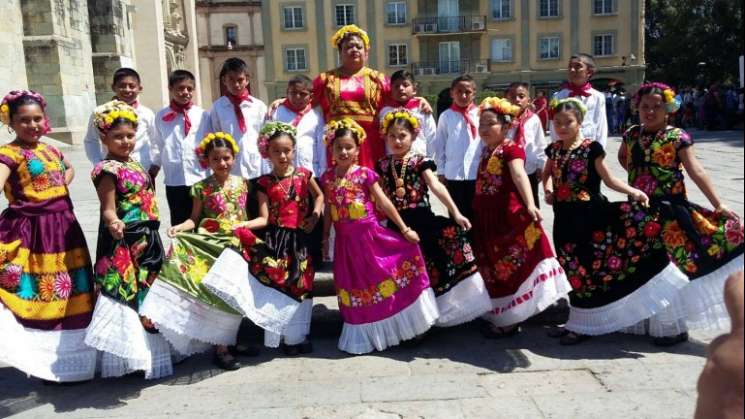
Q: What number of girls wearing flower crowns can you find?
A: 9